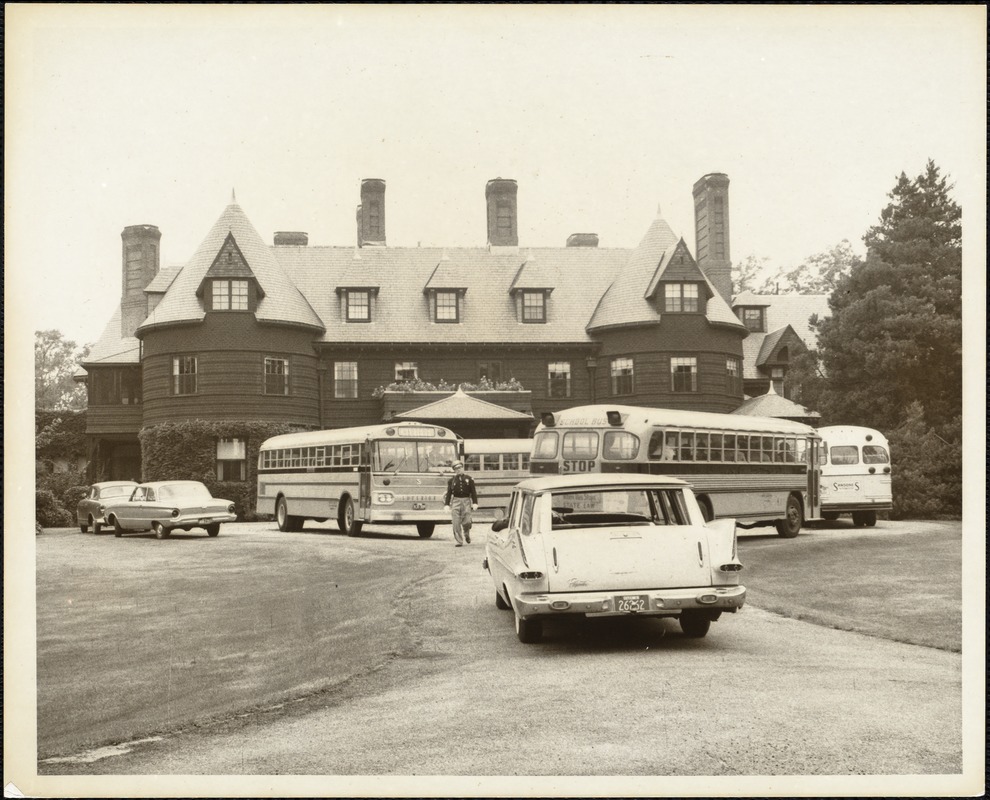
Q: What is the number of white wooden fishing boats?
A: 0